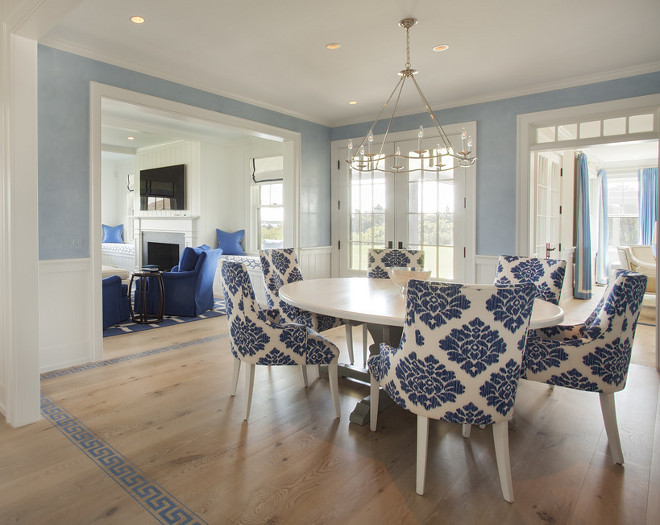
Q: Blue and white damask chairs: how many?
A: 6